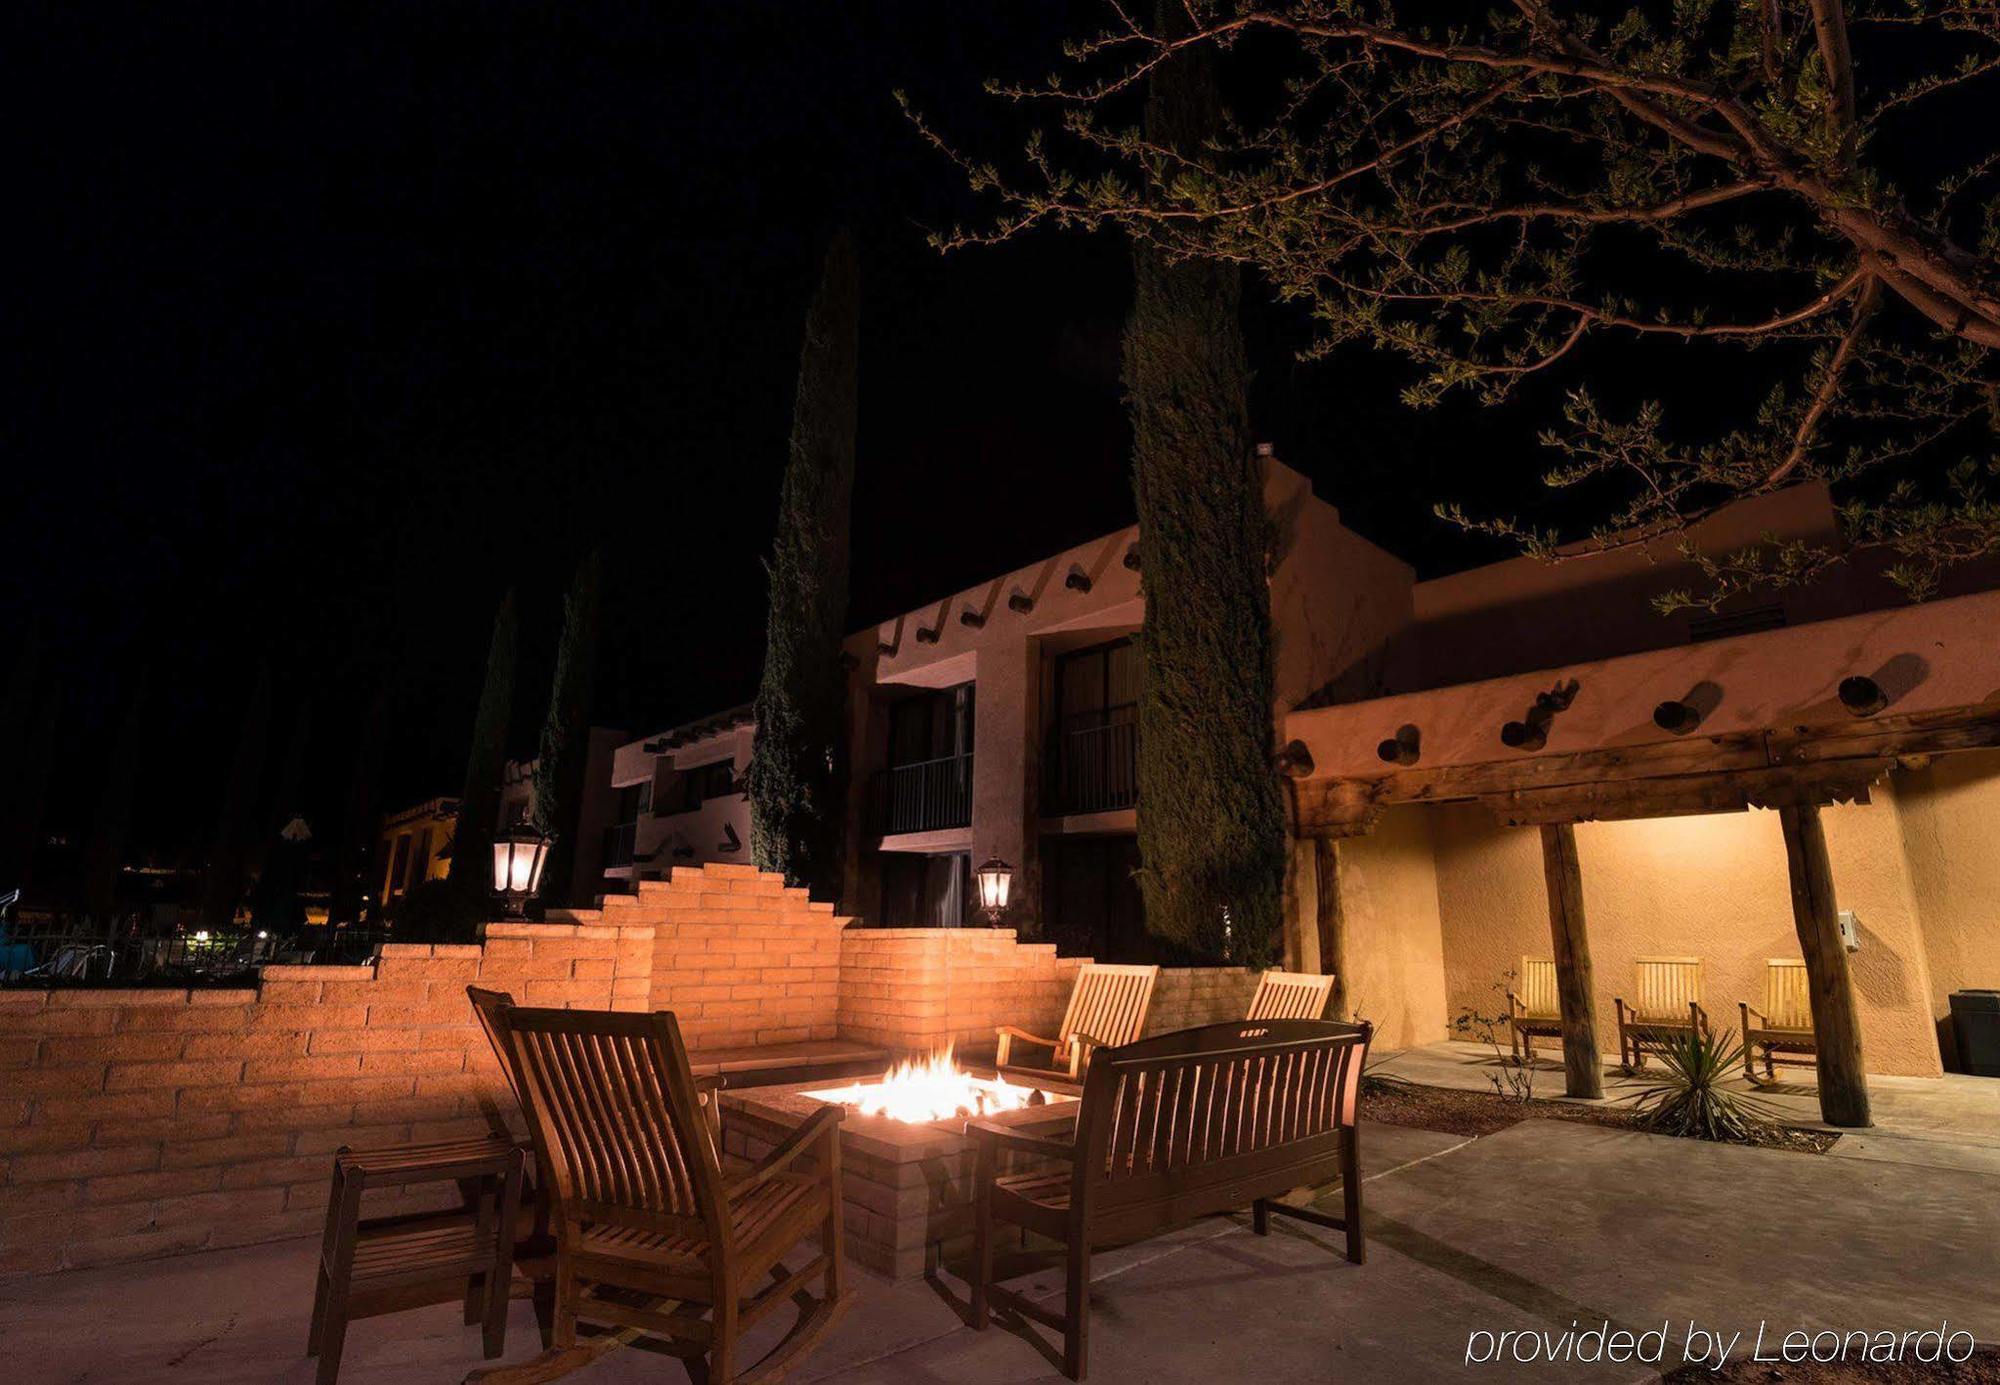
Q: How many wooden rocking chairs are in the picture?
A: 7